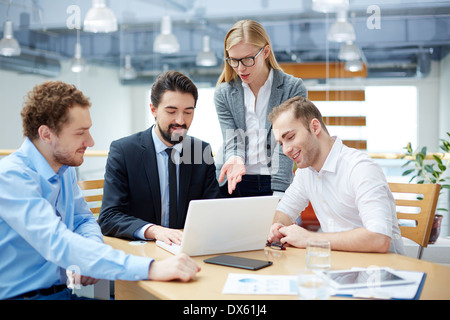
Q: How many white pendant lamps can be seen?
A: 10